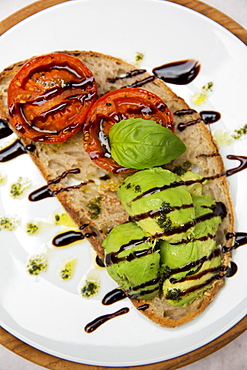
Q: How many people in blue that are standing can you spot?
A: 0